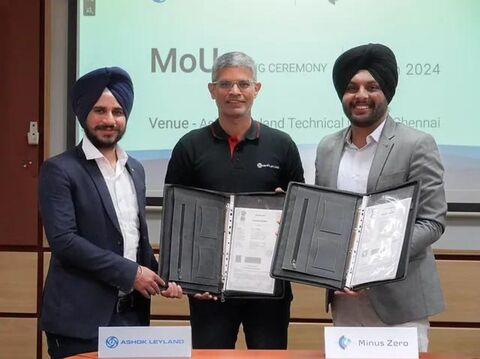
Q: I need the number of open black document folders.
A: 2